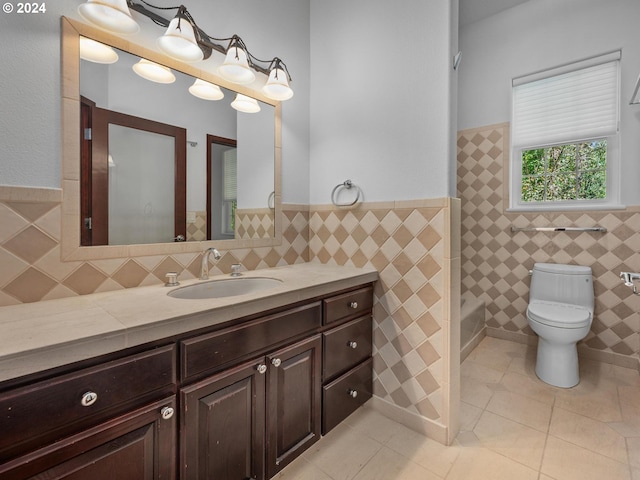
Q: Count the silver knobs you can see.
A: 7